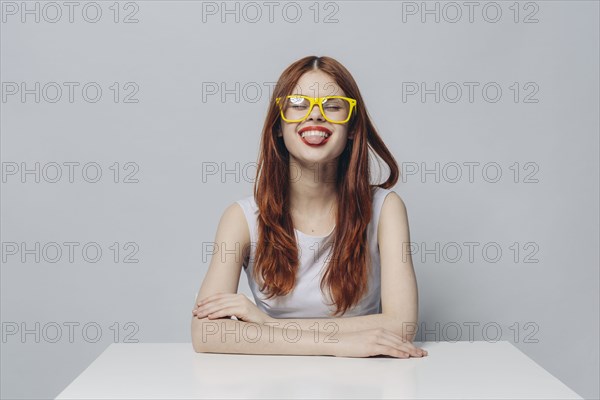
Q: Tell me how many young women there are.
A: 1